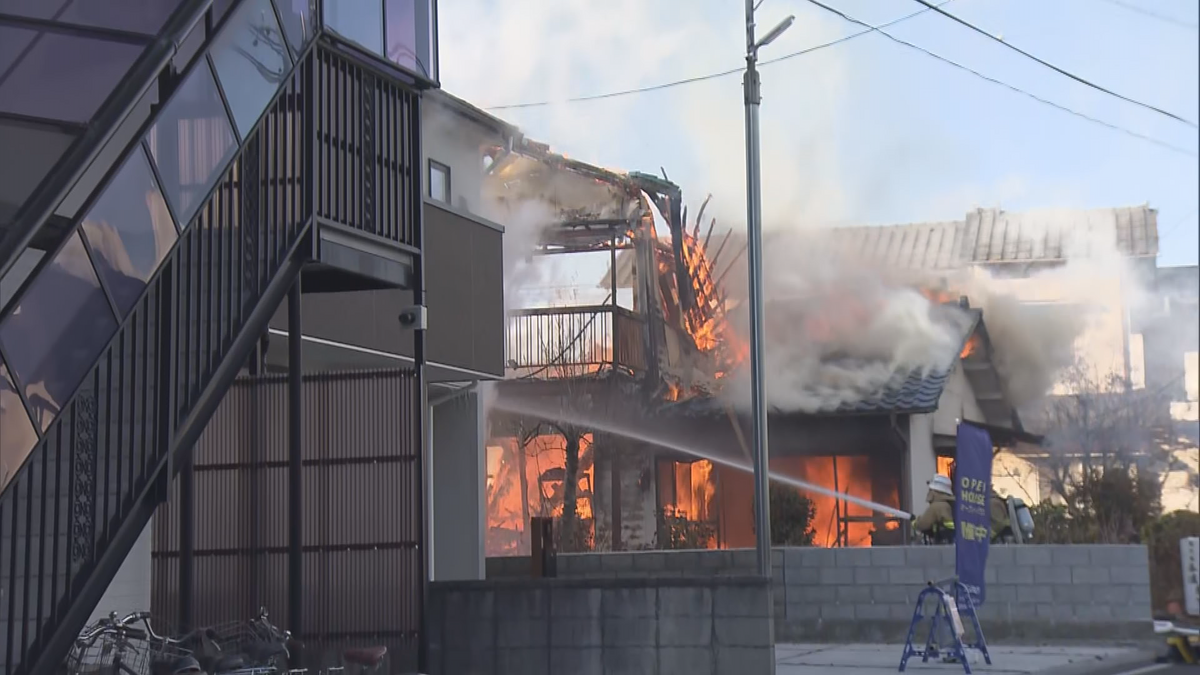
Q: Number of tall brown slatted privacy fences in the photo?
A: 1